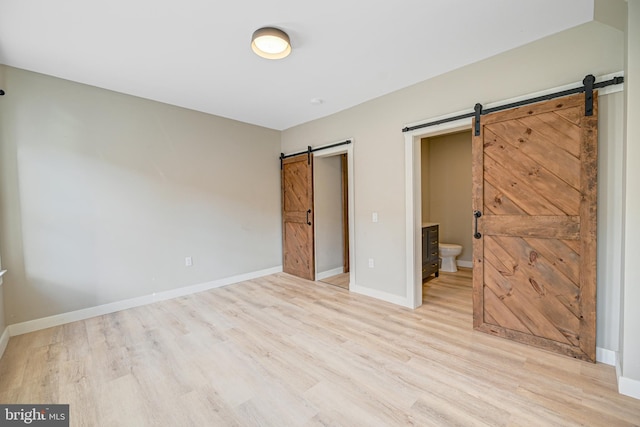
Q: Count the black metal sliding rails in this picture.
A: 2